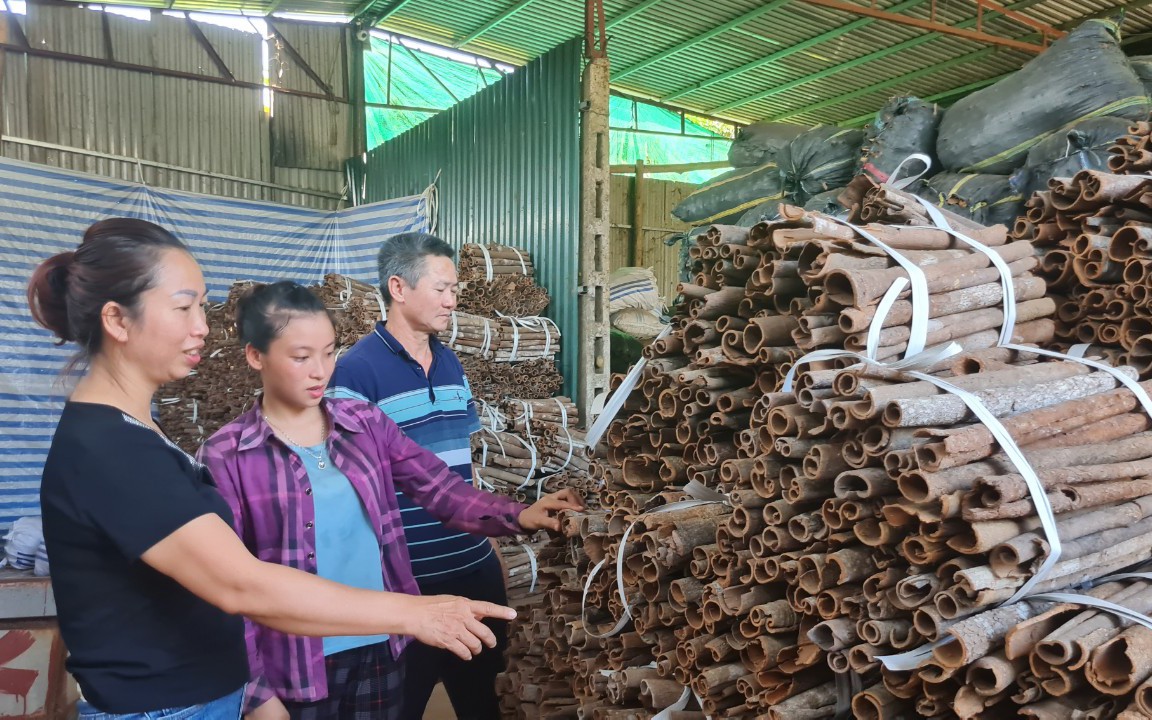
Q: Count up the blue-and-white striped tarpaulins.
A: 1